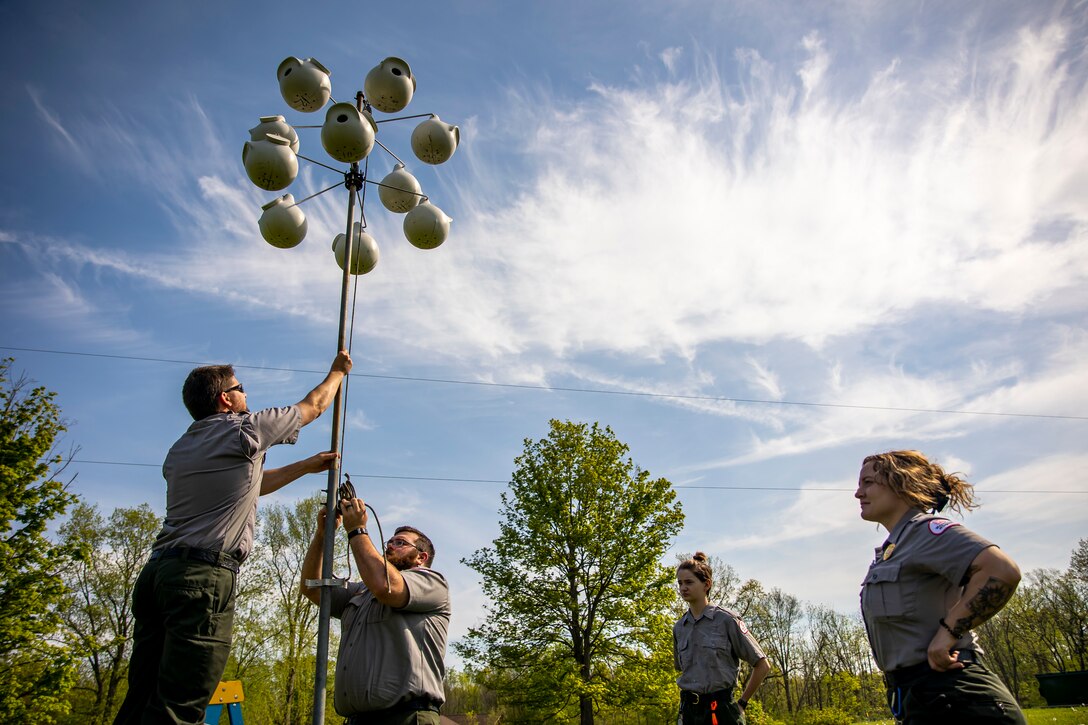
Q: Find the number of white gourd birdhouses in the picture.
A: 10